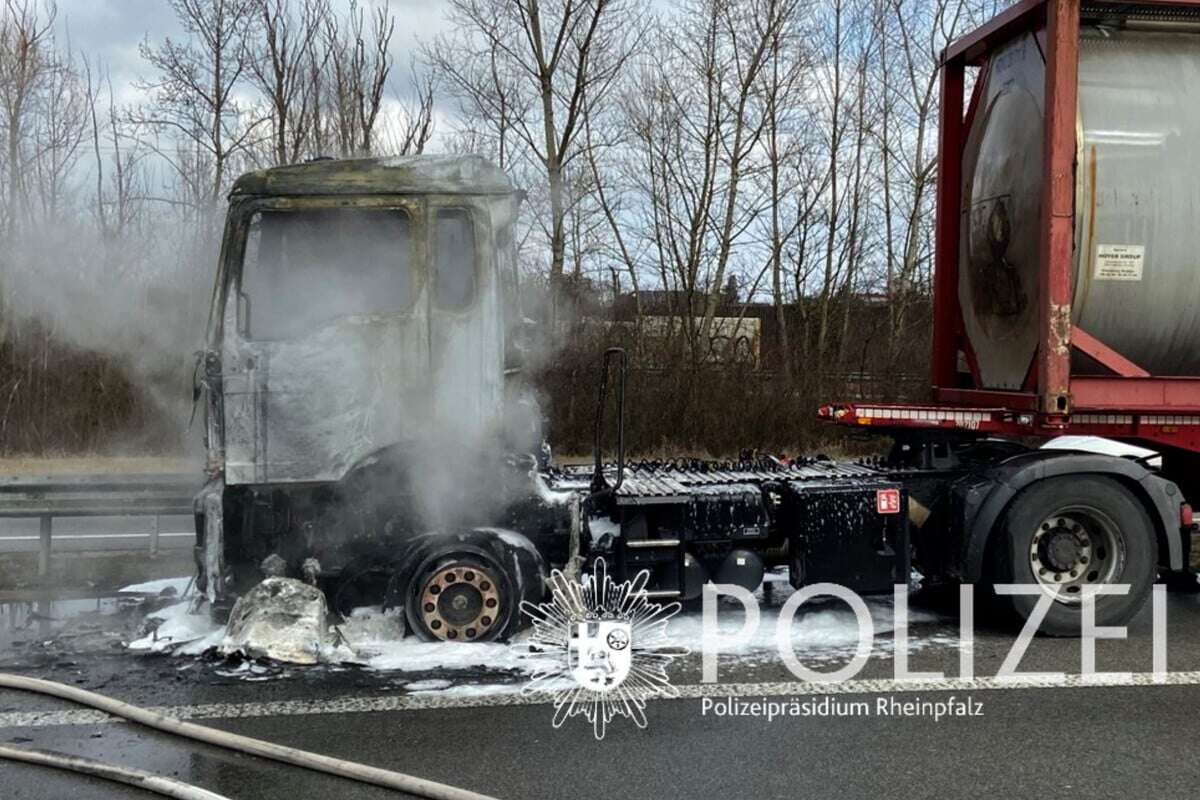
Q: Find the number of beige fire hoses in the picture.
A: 2